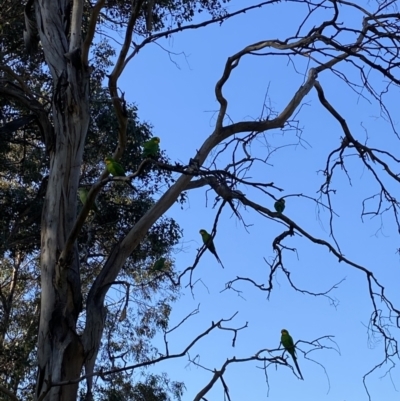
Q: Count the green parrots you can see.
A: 7